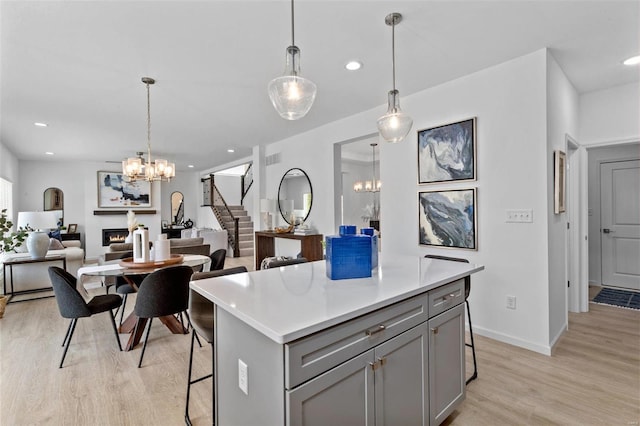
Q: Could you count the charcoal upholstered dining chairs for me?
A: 4